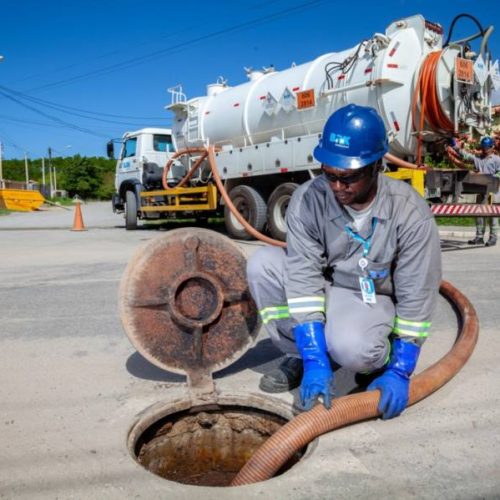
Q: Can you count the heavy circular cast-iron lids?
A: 1